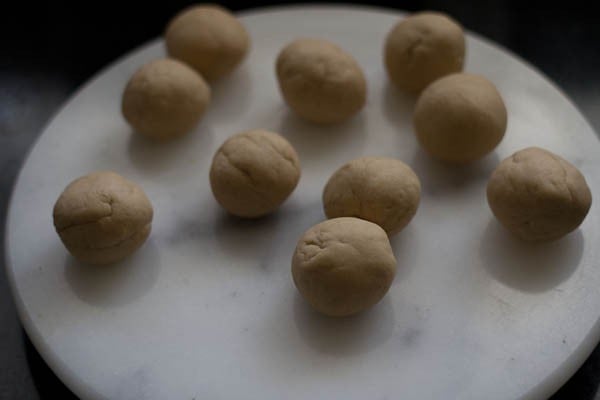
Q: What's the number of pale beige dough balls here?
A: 10